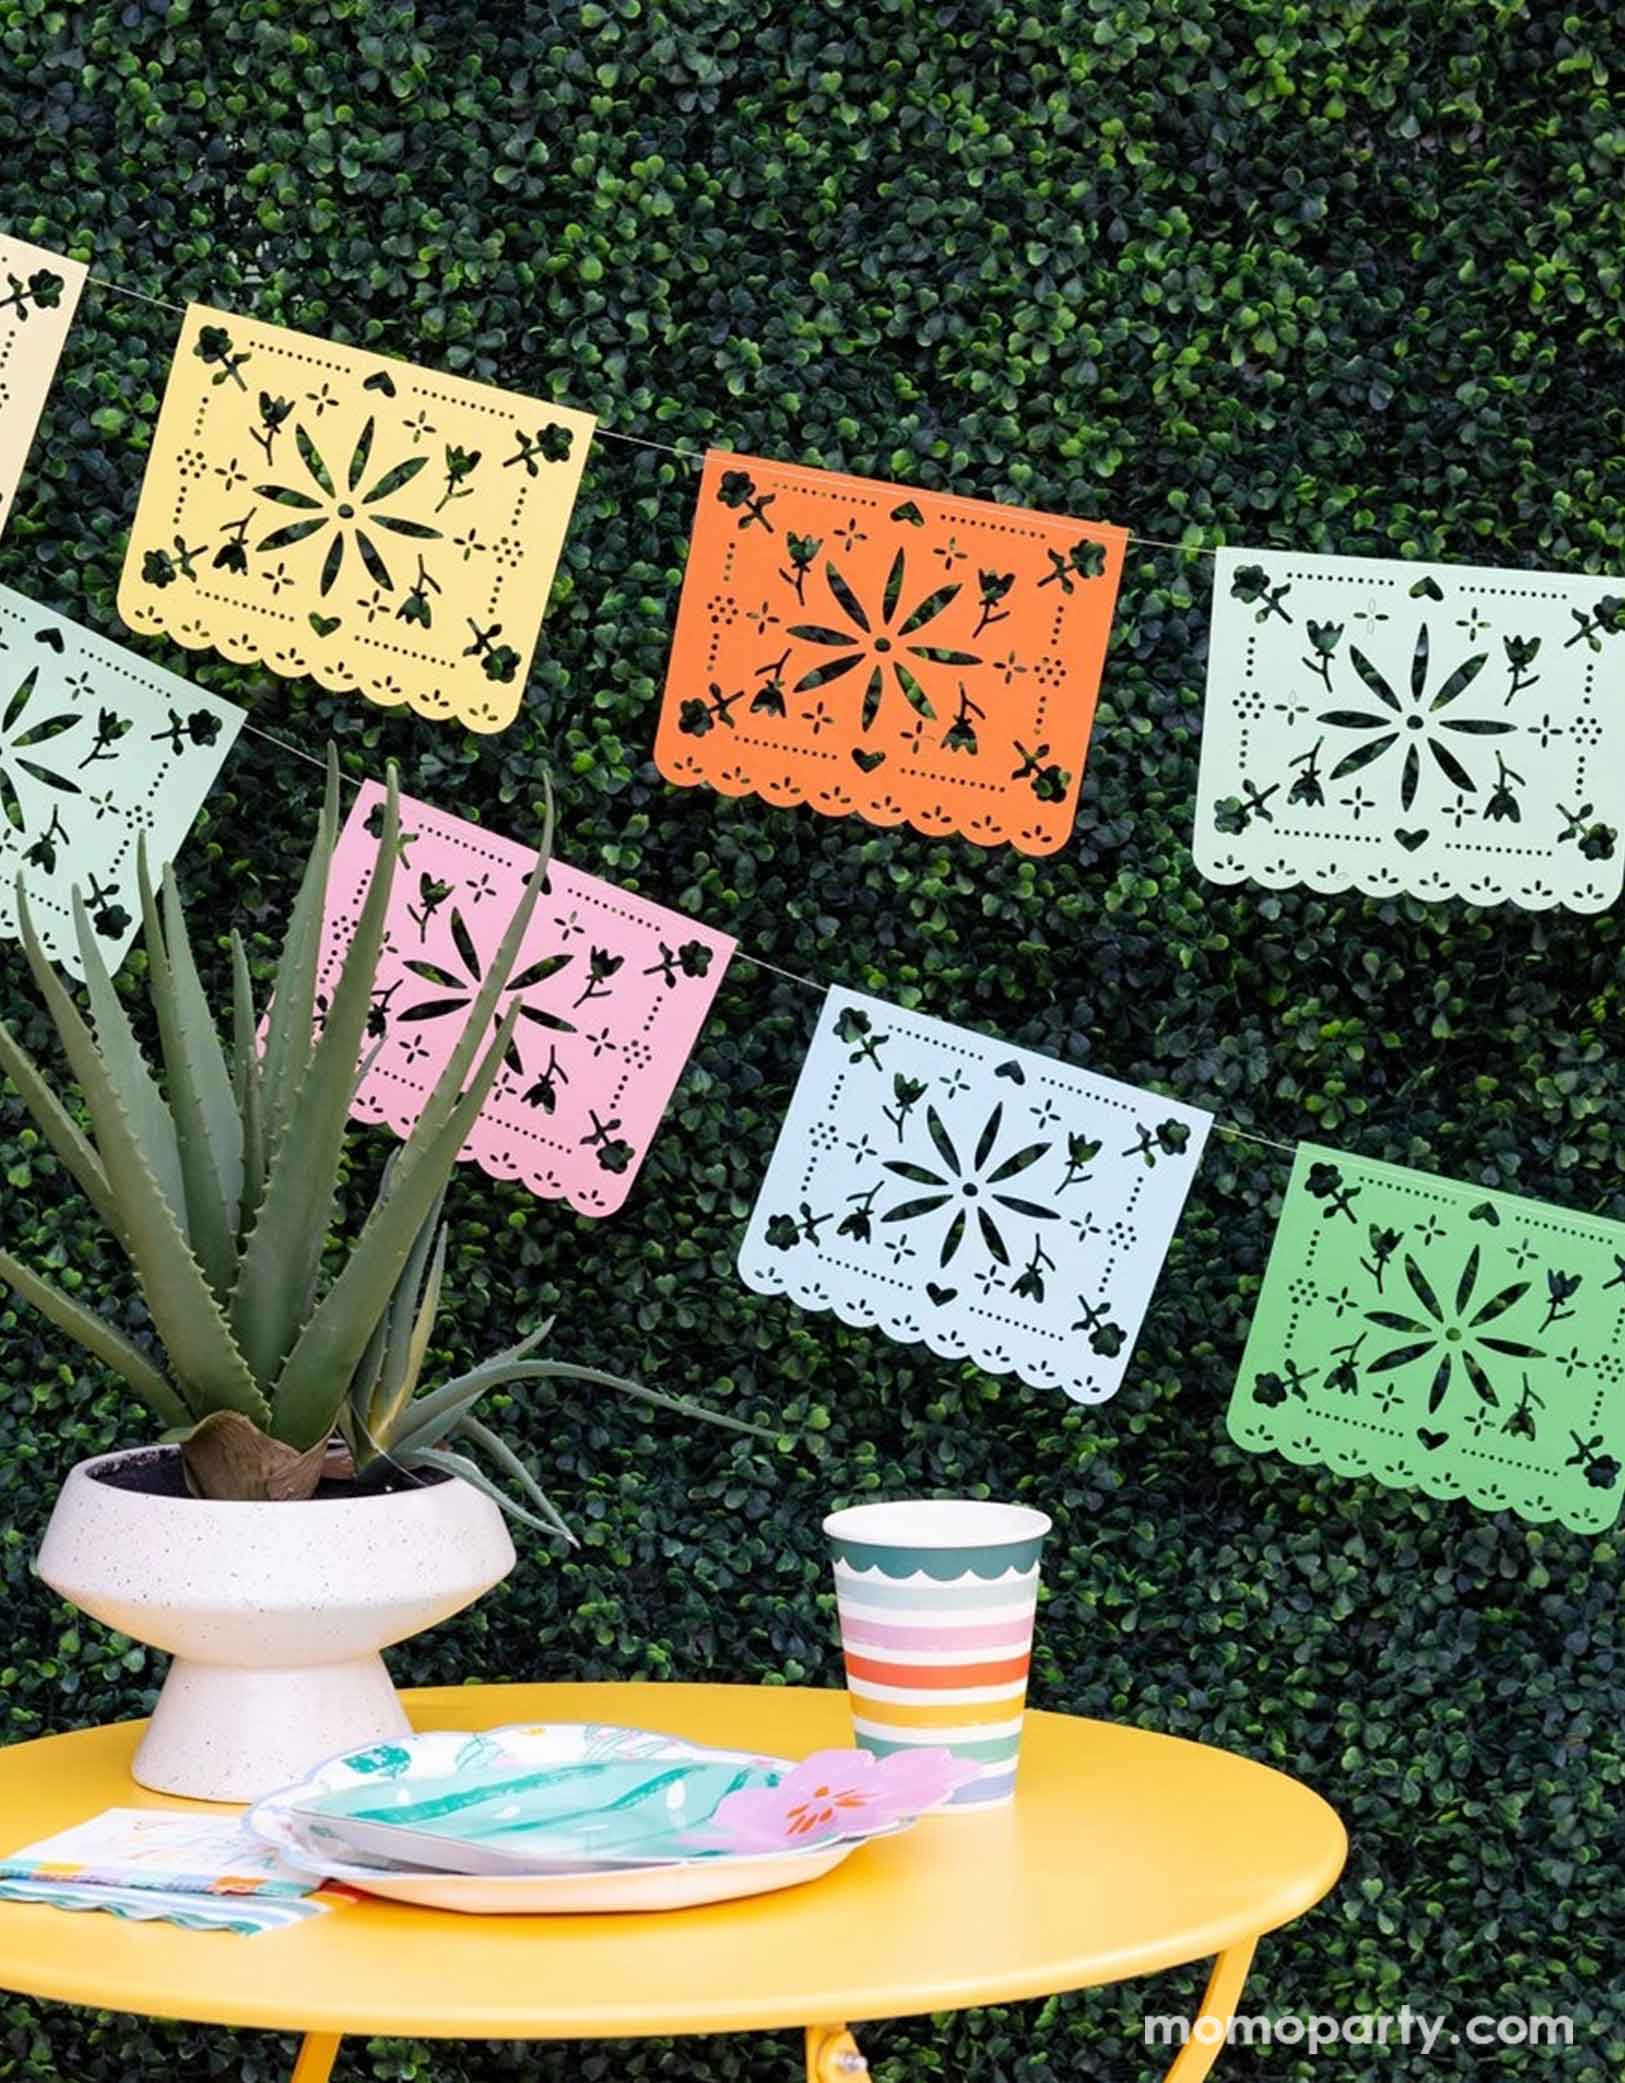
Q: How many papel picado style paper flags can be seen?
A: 8